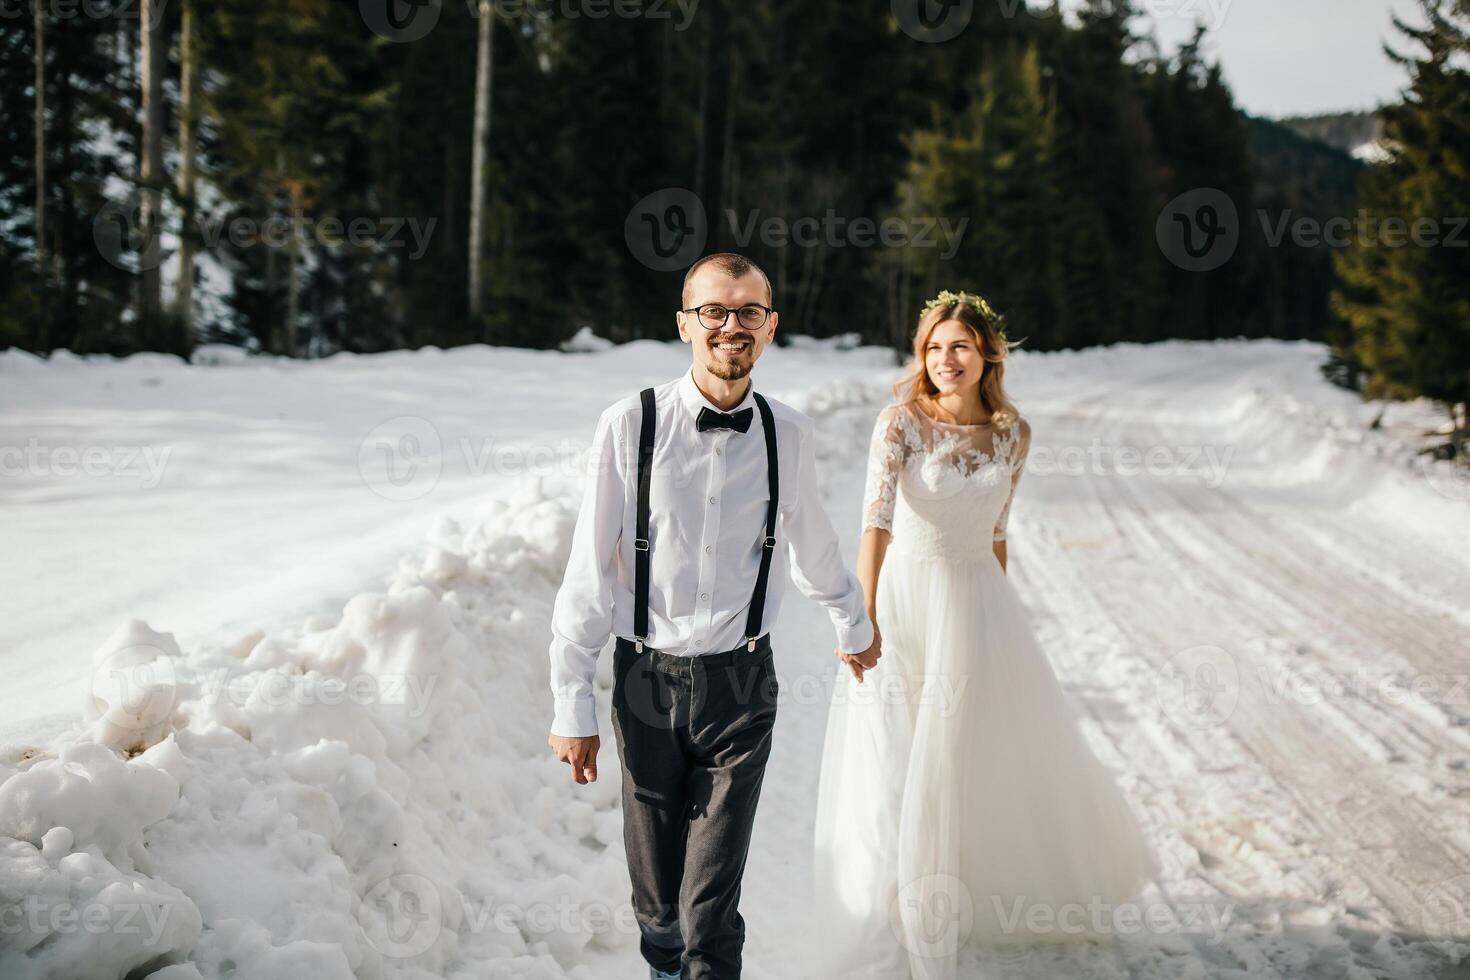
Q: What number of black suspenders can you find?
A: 2